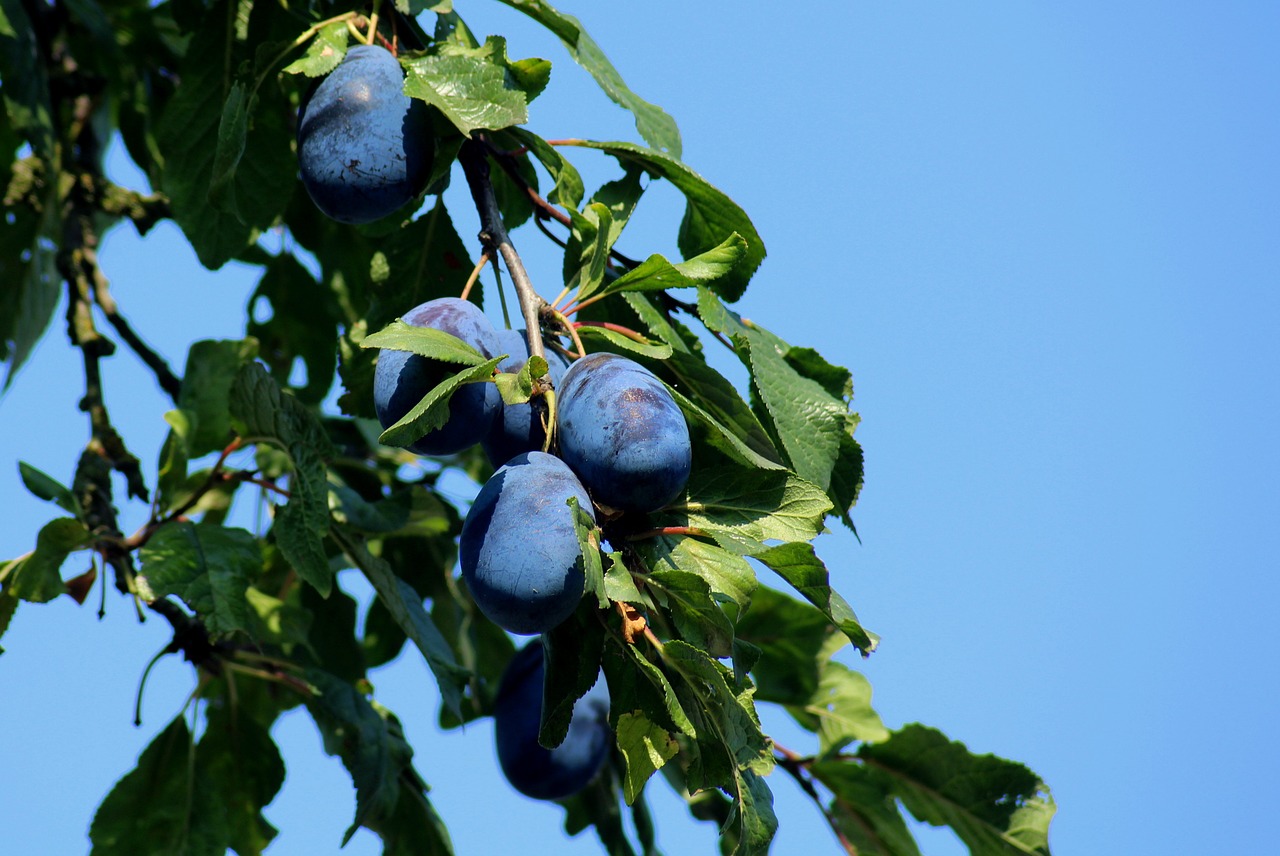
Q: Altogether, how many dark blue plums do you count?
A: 6